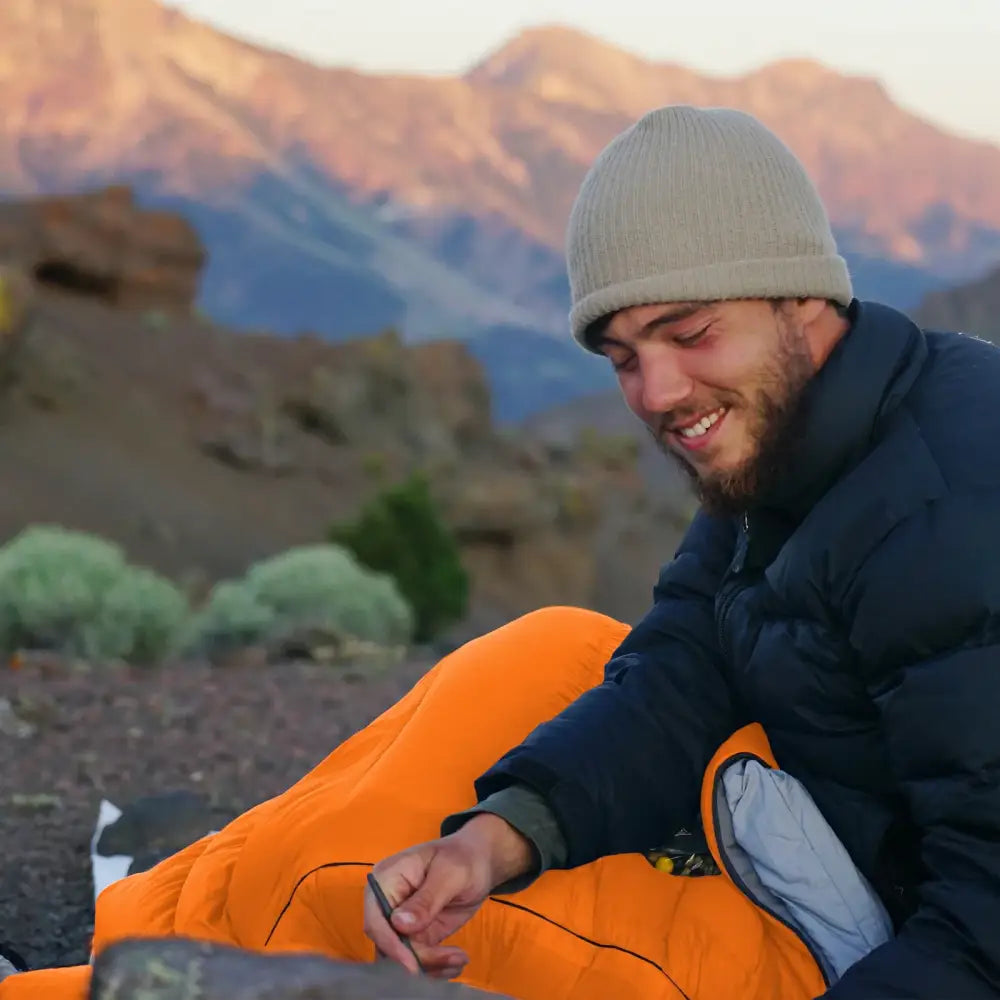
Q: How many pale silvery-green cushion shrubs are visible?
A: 2